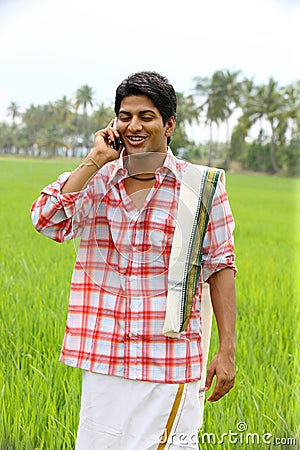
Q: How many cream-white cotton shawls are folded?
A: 1